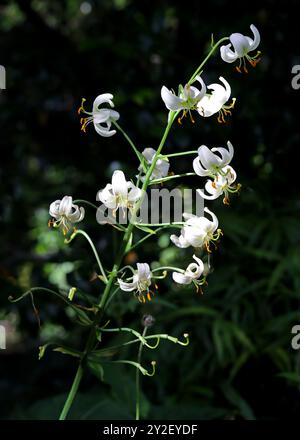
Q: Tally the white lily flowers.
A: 12